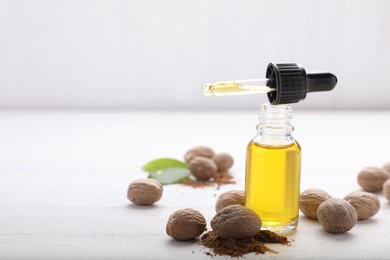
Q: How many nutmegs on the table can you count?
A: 13